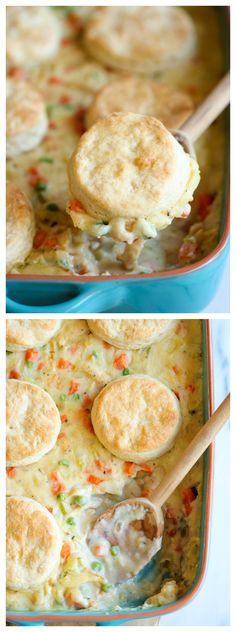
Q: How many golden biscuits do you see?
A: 11